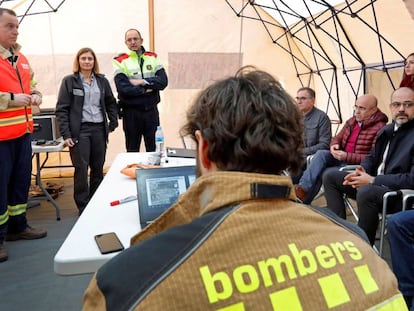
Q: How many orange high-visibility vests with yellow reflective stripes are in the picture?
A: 1